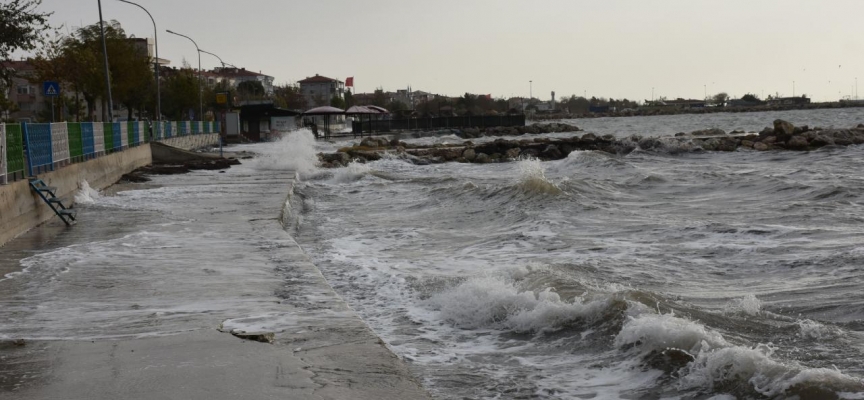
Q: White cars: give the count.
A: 0